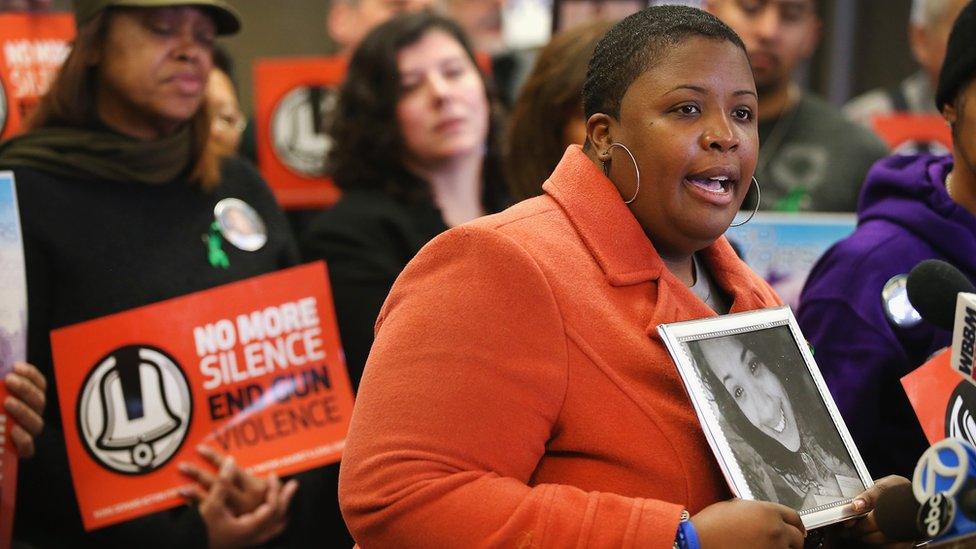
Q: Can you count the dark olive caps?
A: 1